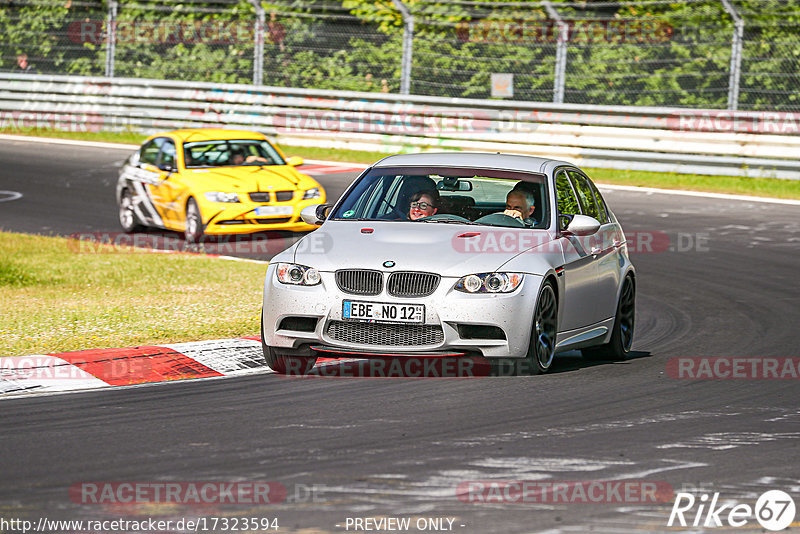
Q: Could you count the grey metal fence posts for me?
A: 5